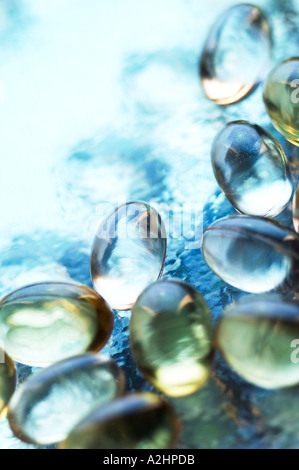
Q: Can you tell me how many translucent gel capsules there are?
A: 12